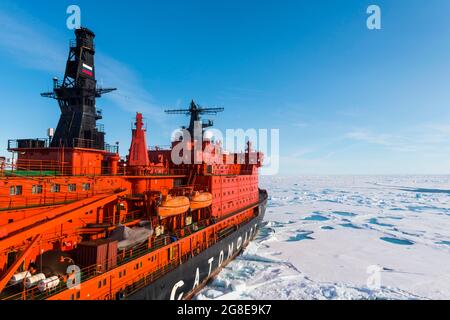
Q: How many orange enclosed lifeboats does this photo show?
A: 2